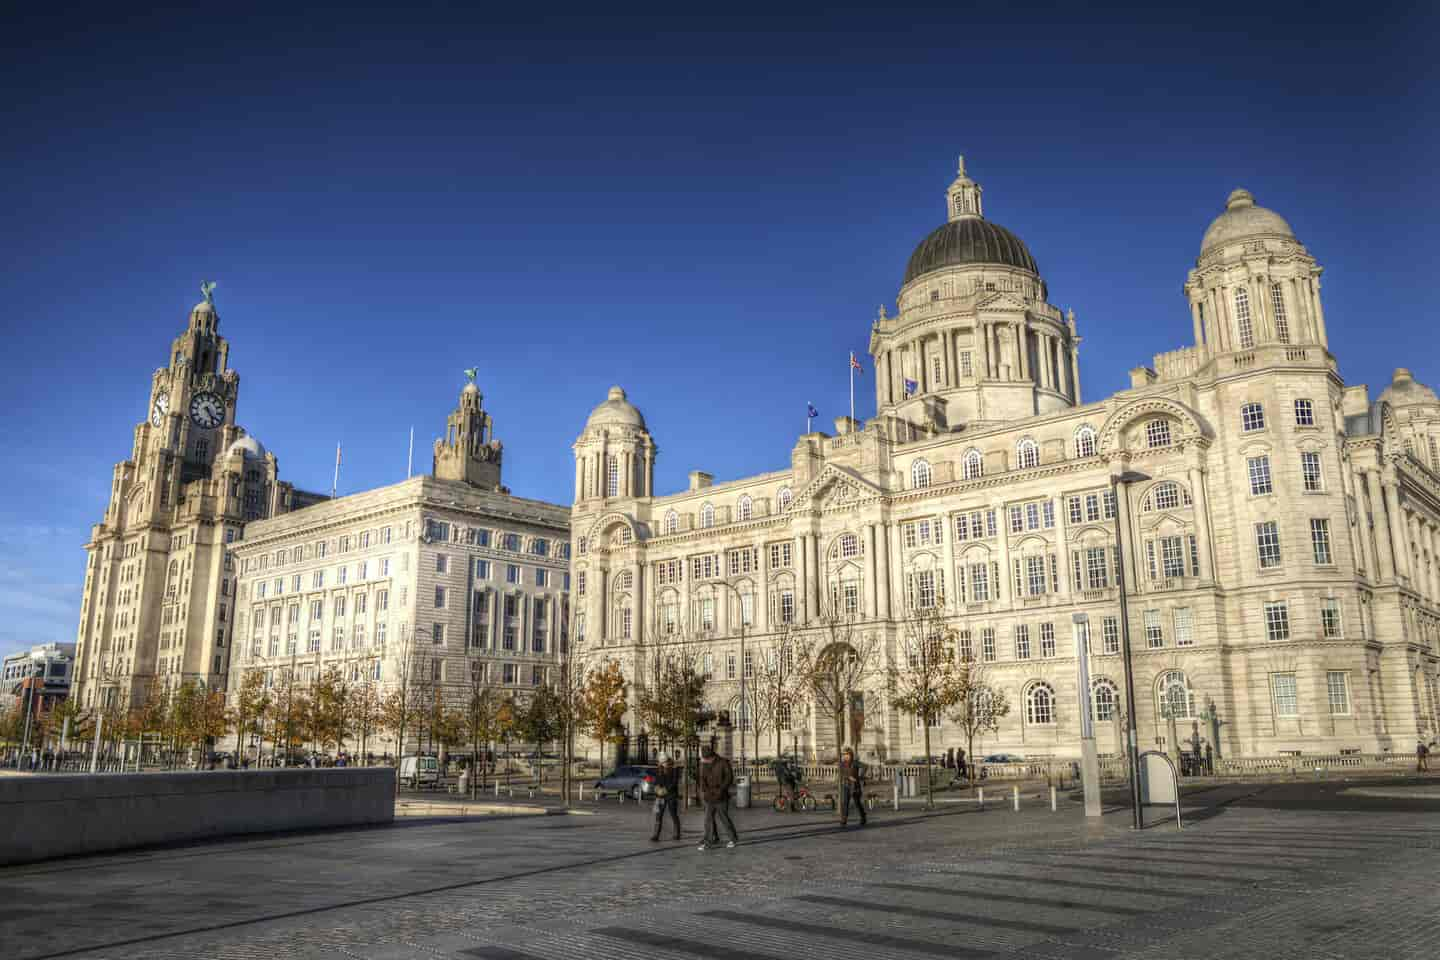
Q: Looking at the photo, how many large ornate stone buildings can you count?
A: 3